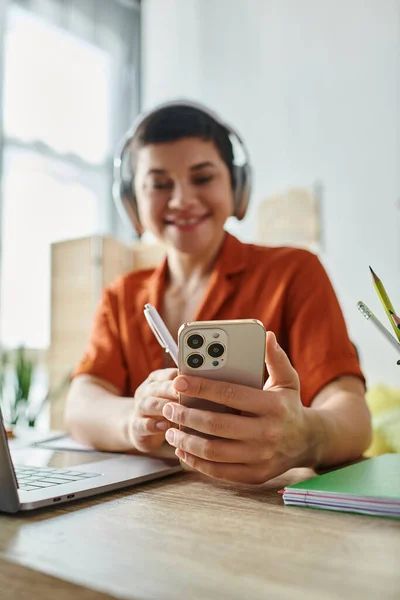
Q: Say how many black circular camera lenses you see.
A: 3